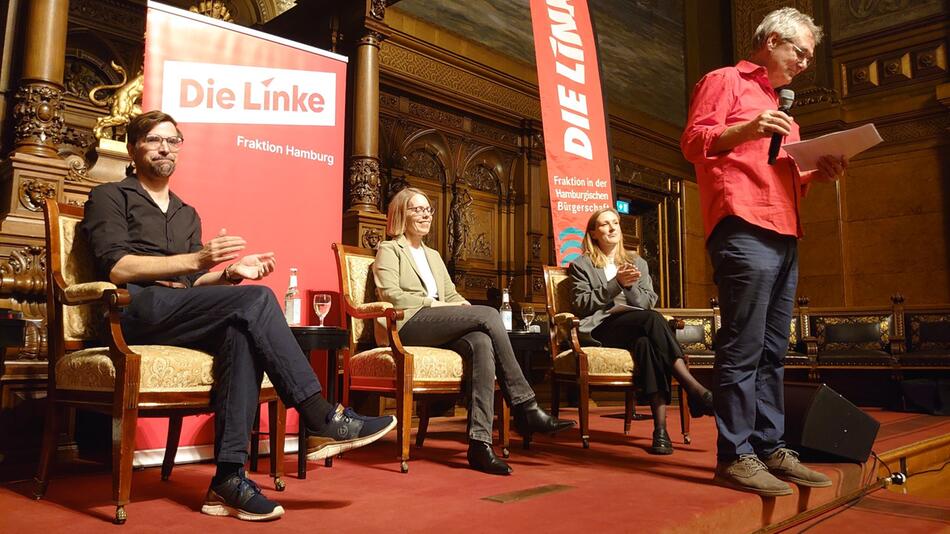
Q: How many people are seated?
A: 3